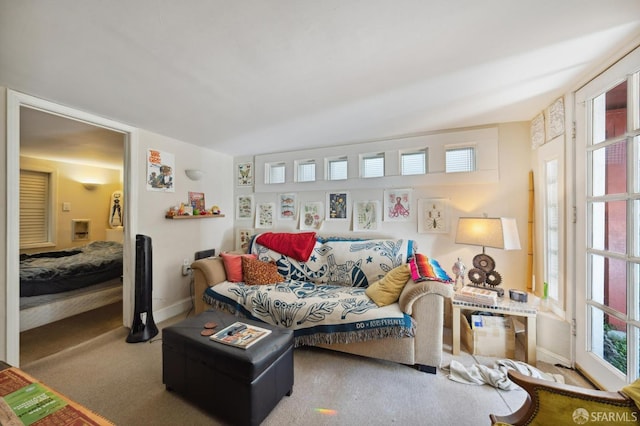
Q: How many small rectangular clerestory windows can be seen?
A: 6